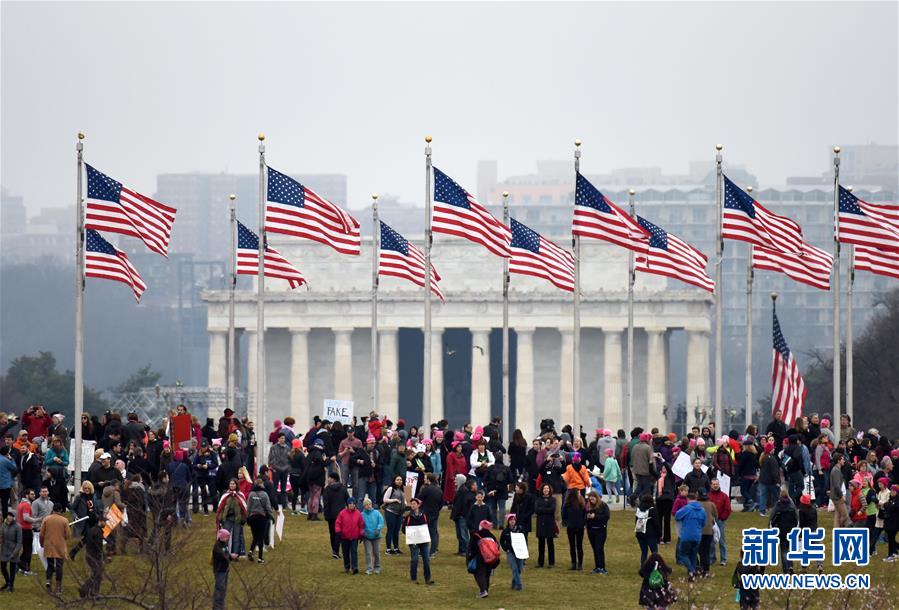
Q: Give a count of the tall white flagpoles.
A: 12